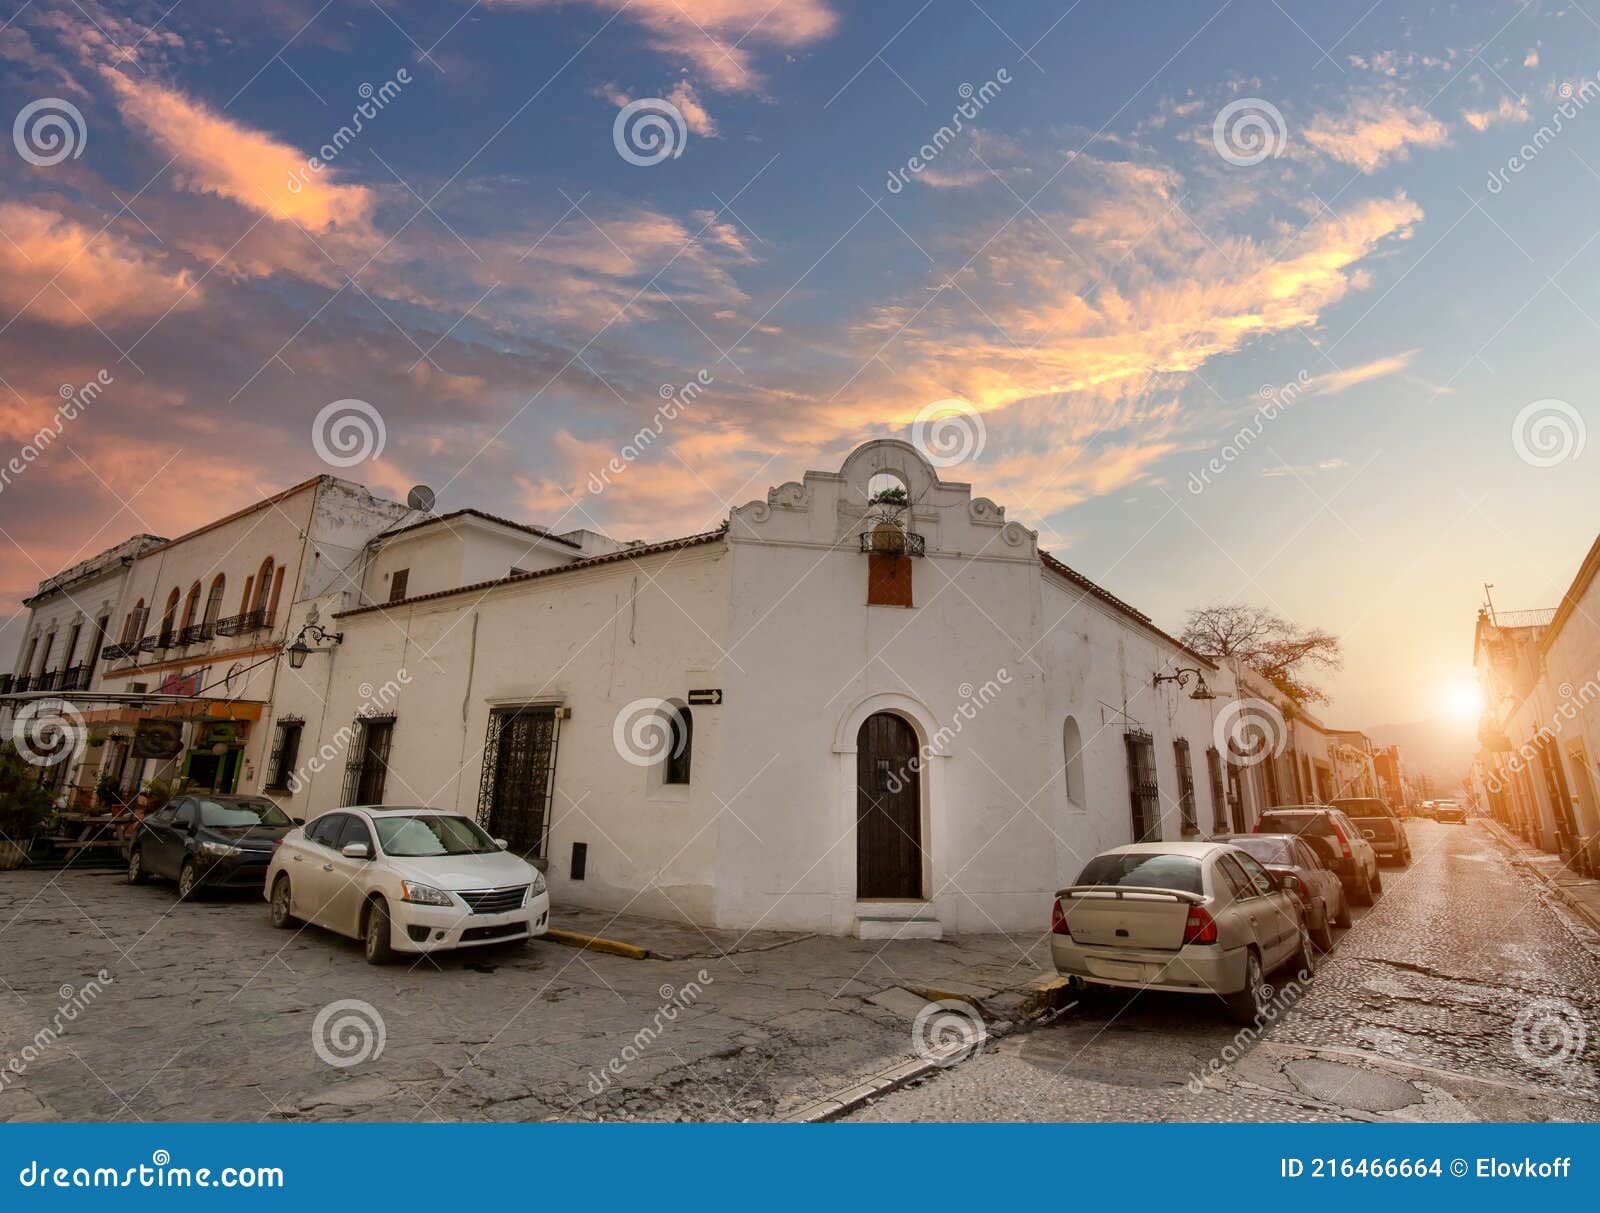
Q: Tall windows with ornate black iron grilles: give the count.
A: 6